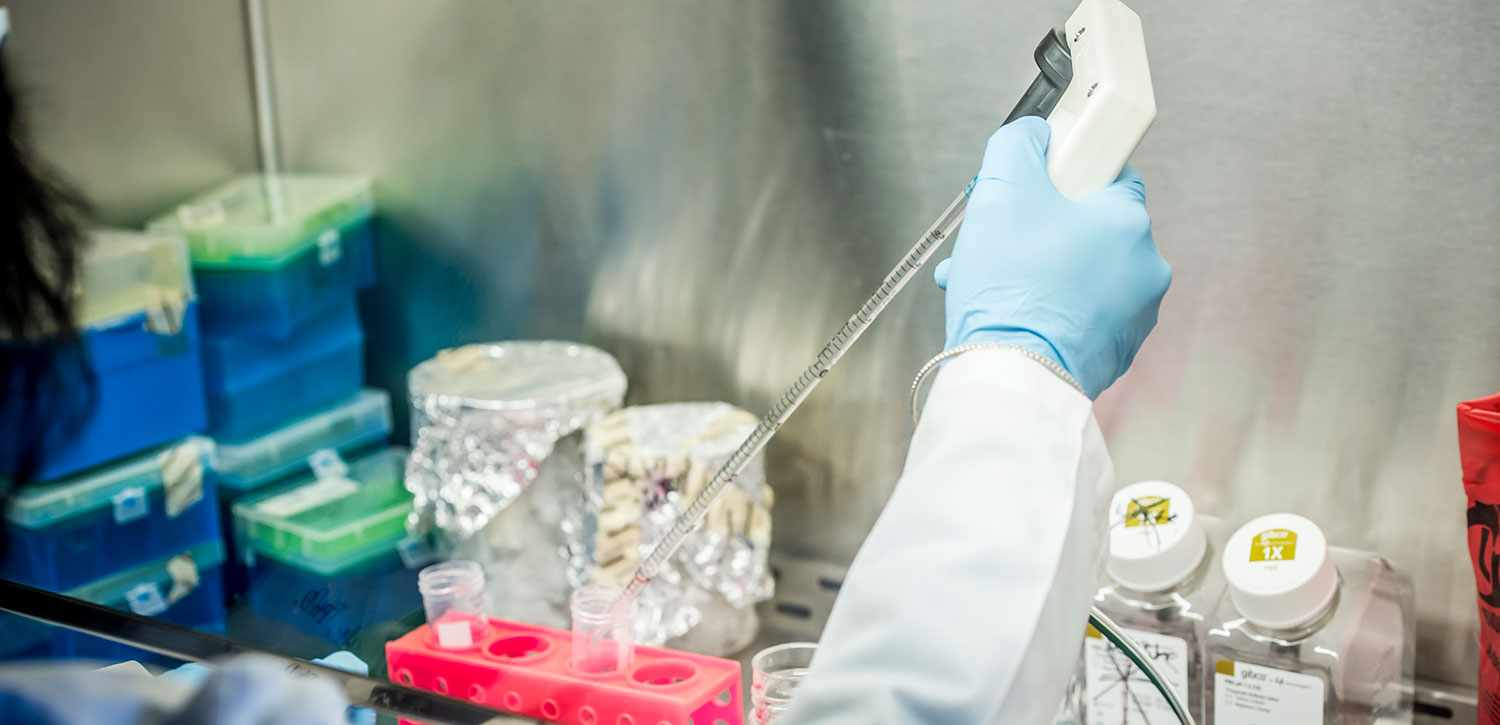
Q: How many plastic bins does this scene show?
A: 7